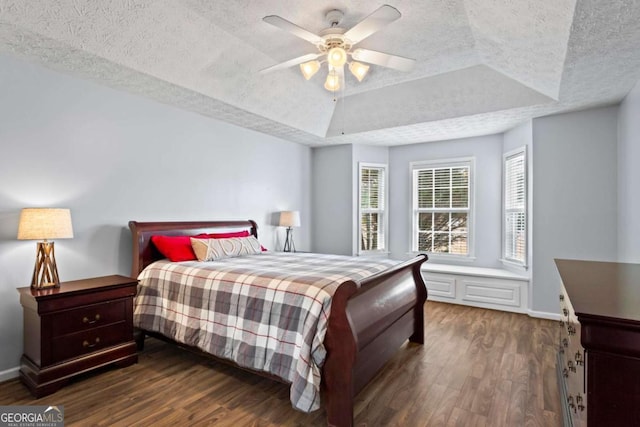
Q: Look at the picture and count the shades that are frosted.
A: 4